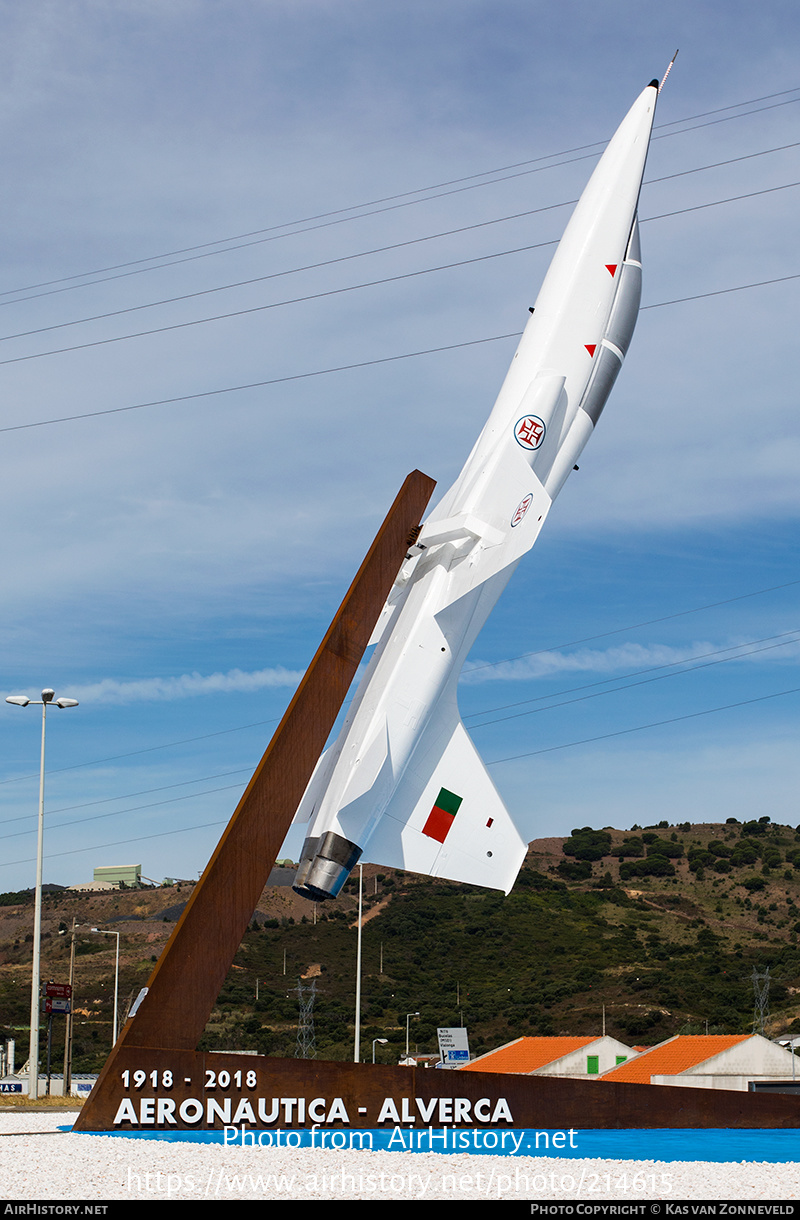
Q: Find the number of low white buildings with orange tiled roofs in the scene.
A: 2